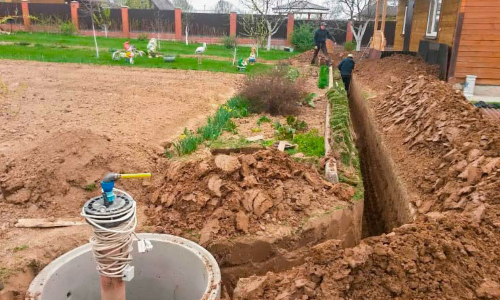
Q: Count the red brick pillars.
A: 7